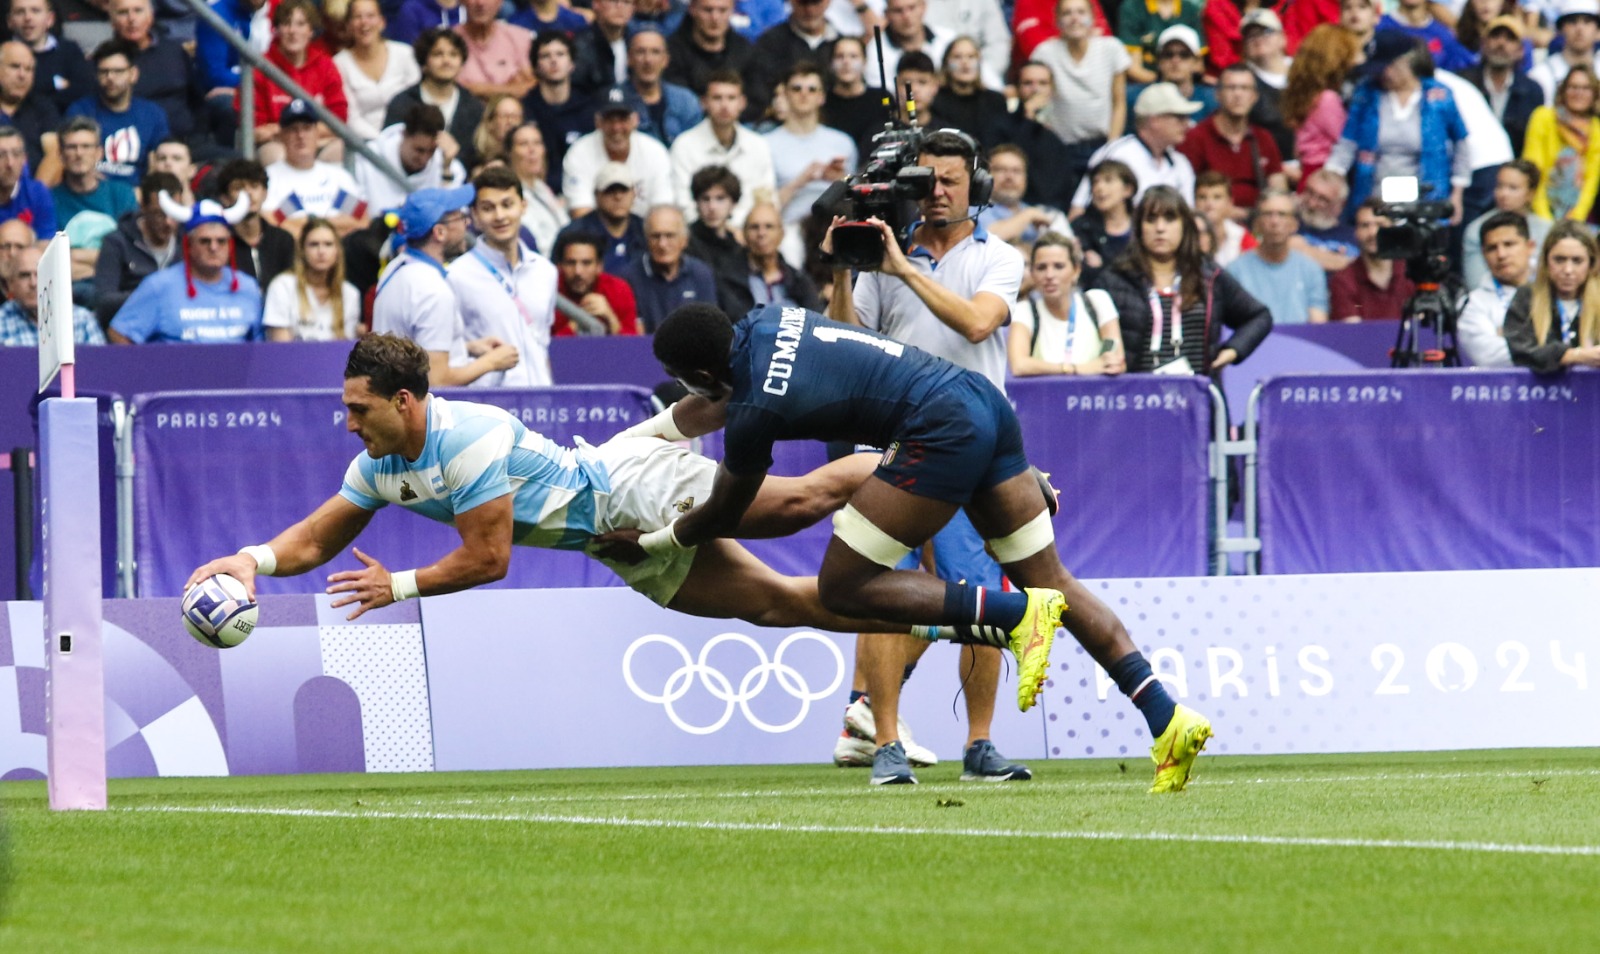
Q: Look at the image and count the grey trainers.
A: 2